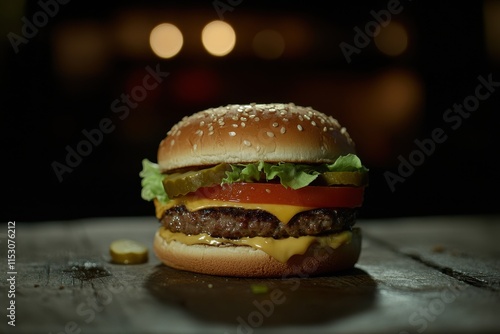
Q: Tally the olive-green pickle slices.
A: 3